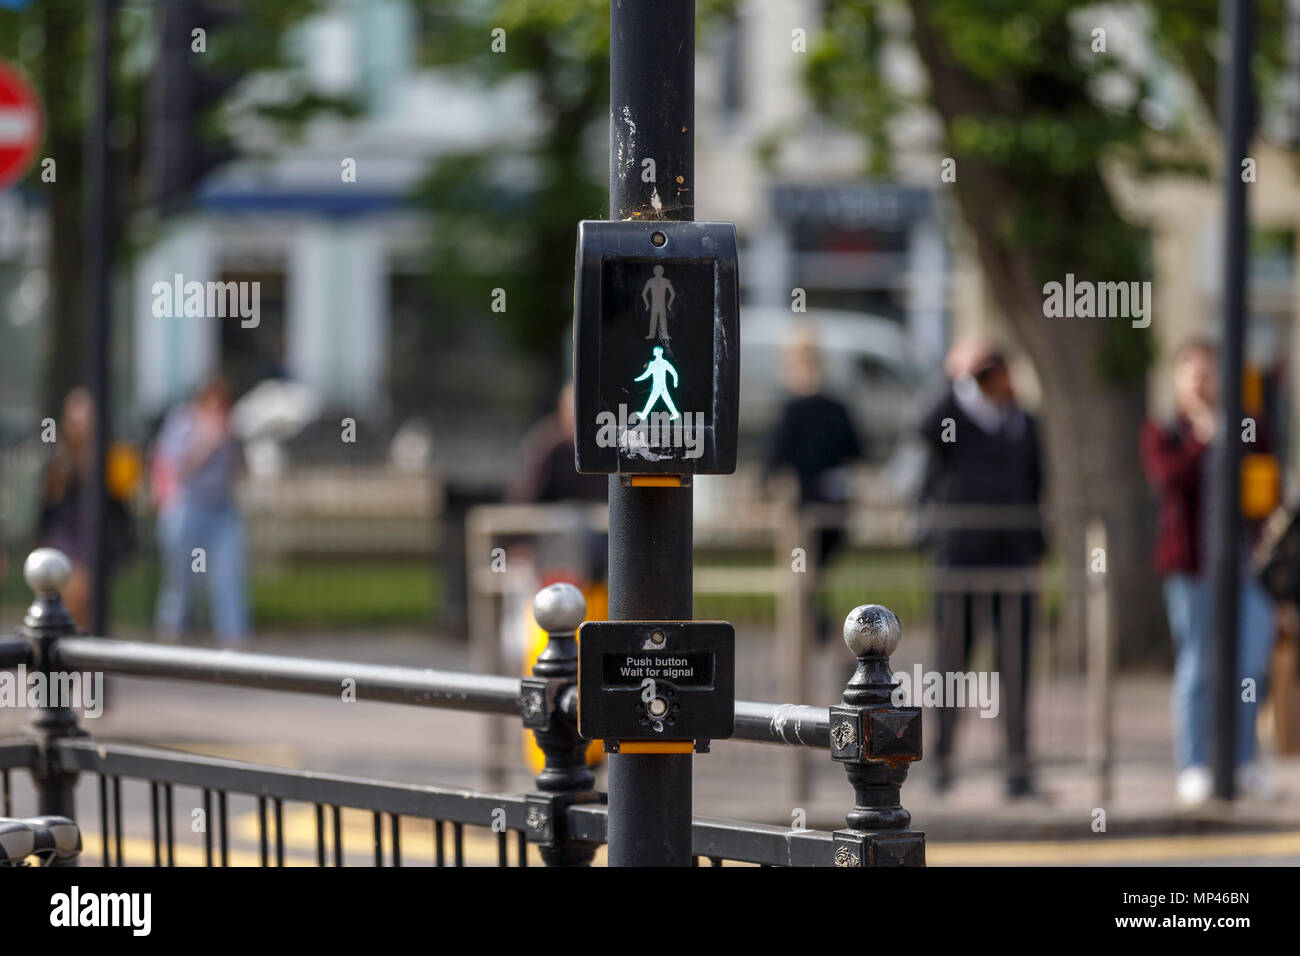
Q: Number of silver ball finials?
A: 3